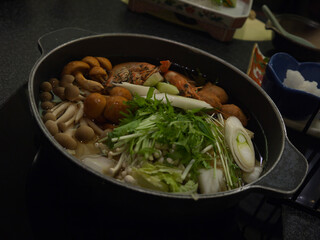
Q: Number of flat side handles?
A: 2